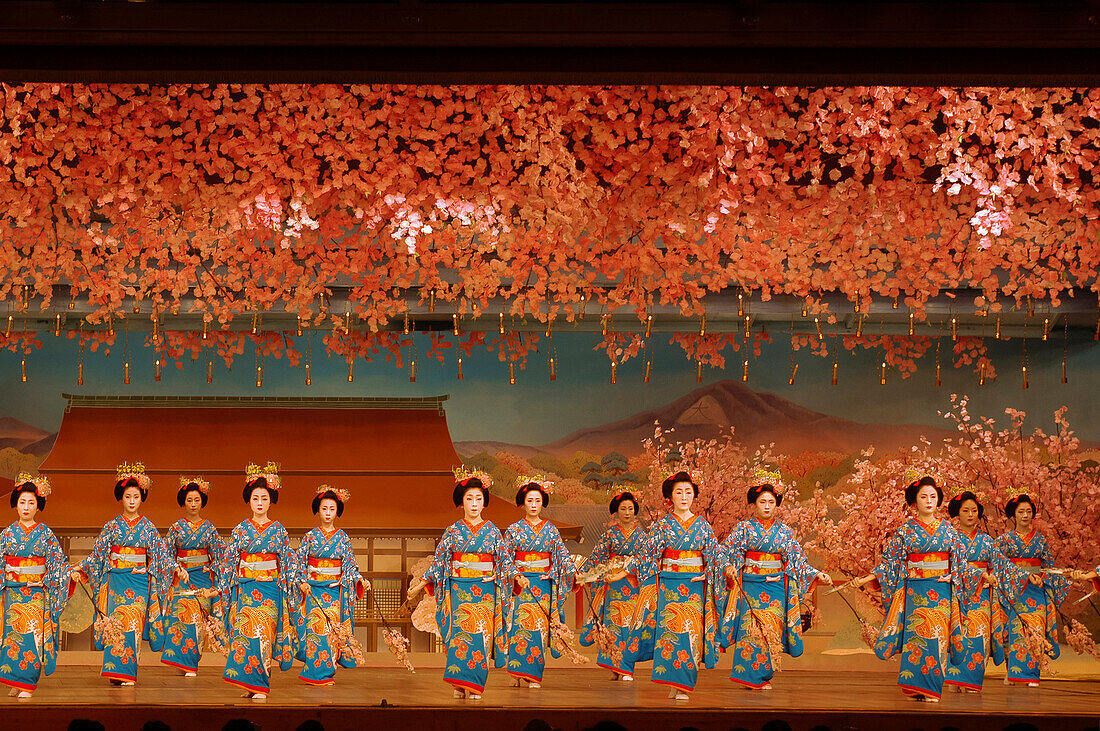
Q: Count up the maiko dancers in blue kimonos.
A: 13